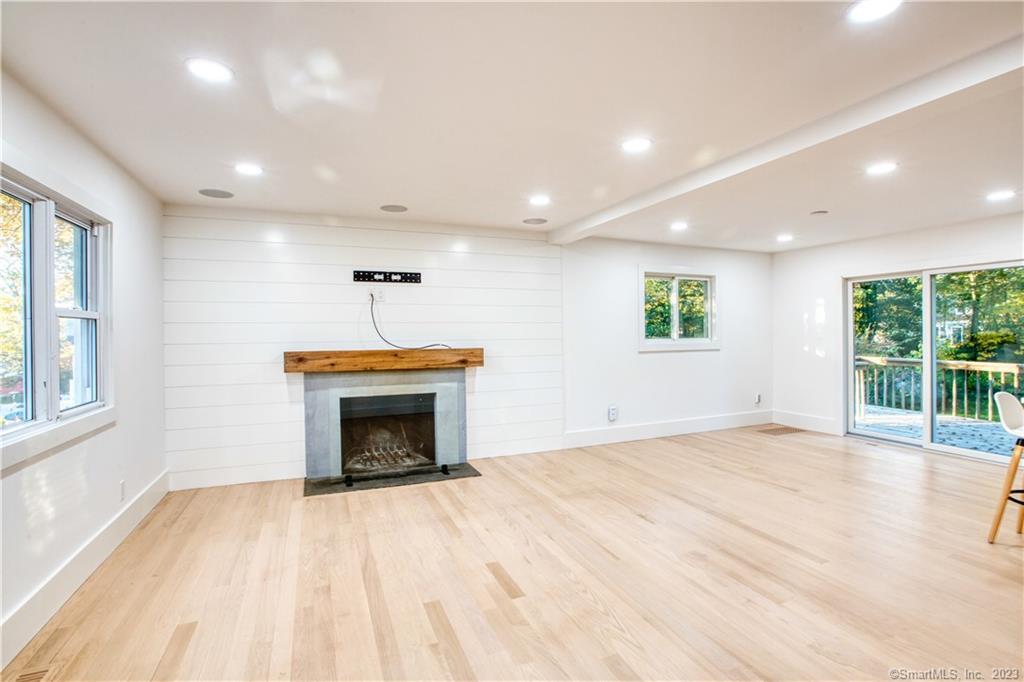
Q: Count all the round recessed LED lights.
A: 9